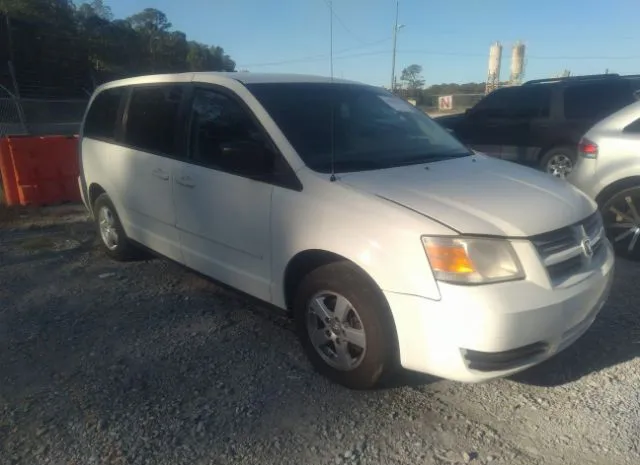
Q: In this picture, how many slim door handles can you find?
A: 2